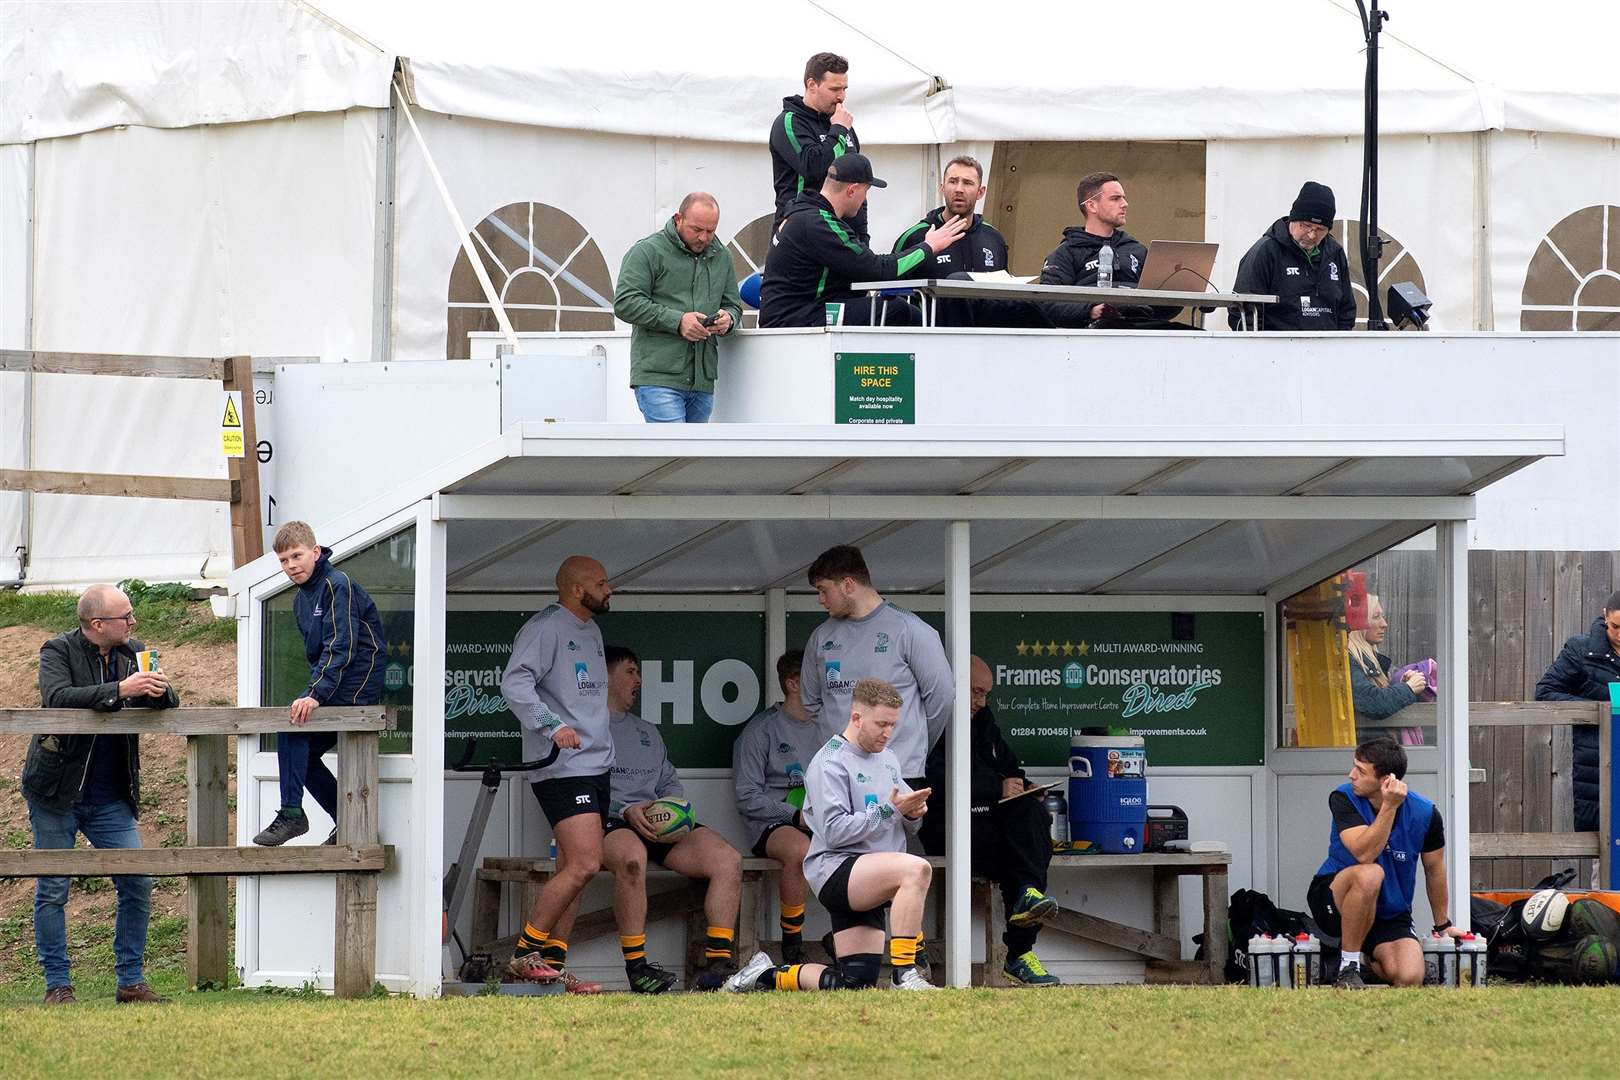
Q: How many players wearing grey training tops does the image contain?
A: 5